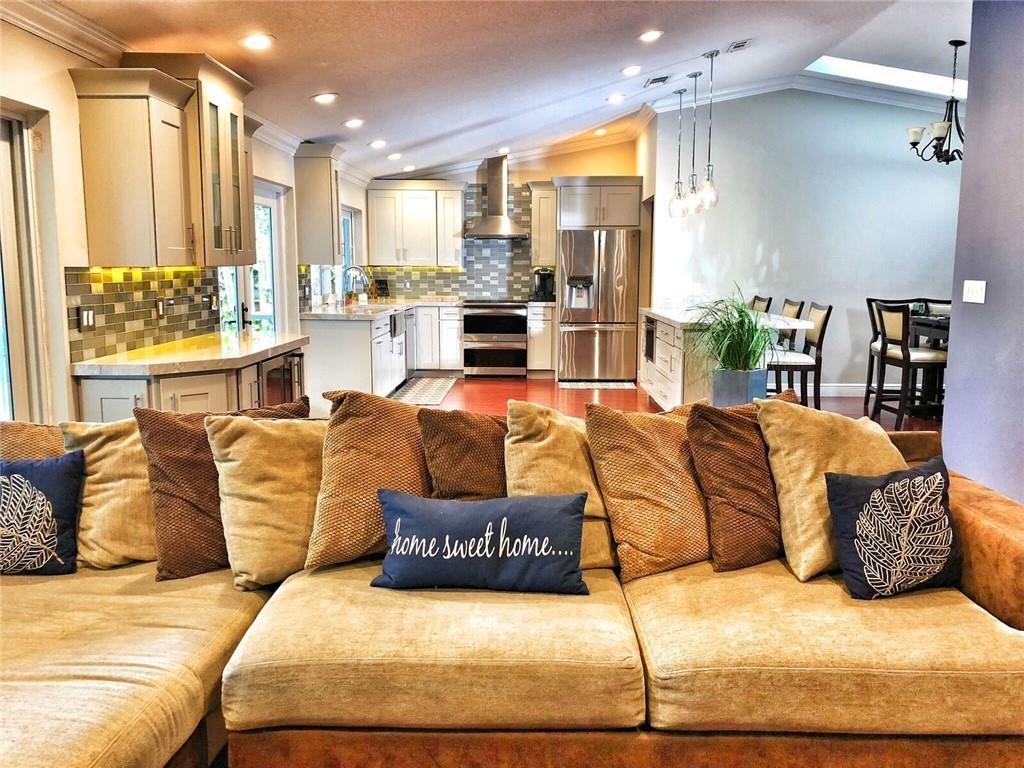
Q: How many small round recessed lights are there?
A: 11